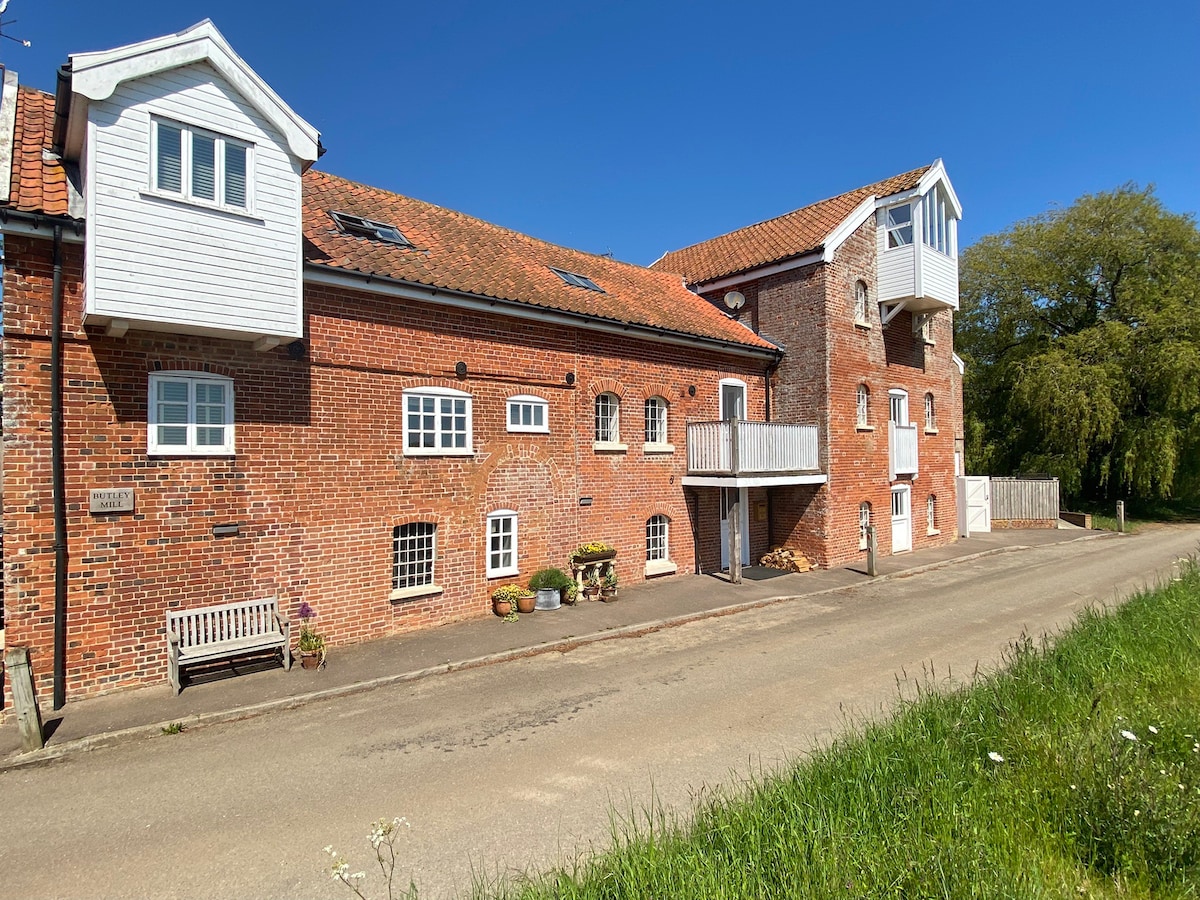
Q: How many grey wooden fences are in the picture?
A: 1